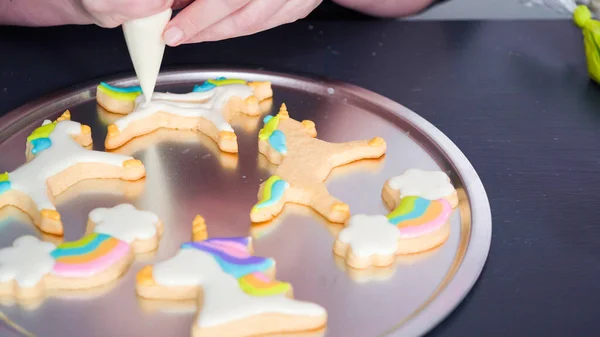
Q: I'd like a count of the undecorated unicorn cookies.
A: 1